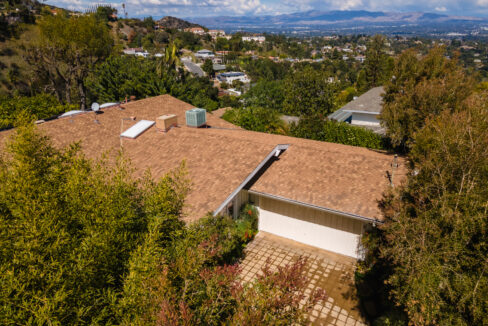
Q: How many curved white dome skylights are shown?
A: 2